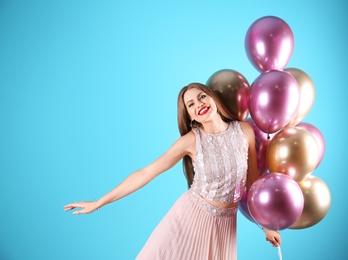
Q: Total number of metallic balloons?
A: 10